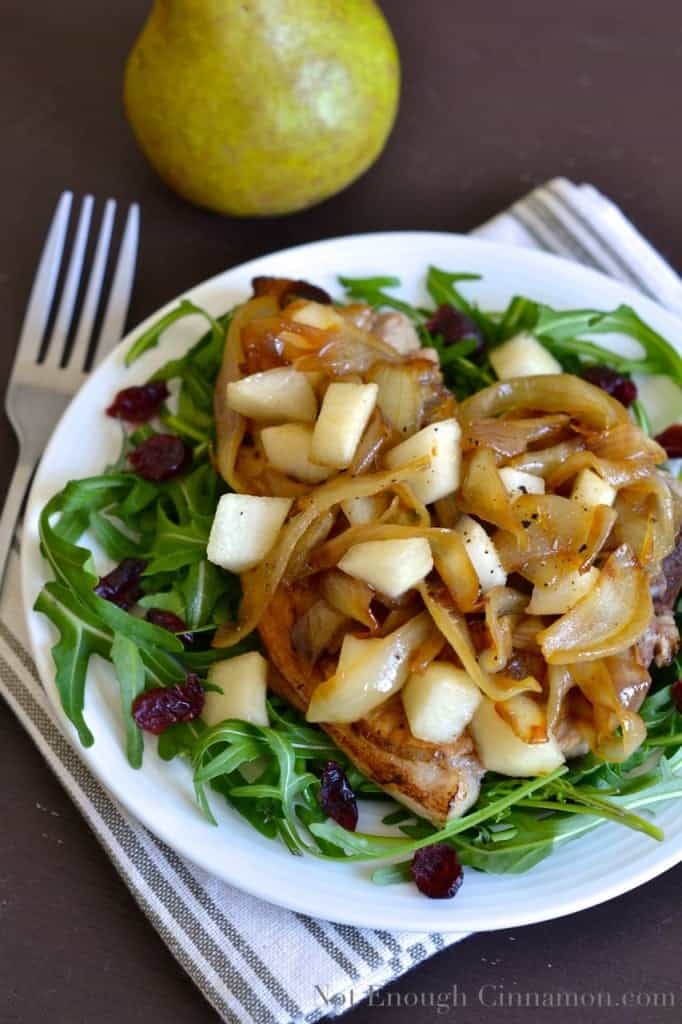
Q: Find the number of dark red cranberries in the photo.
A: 11